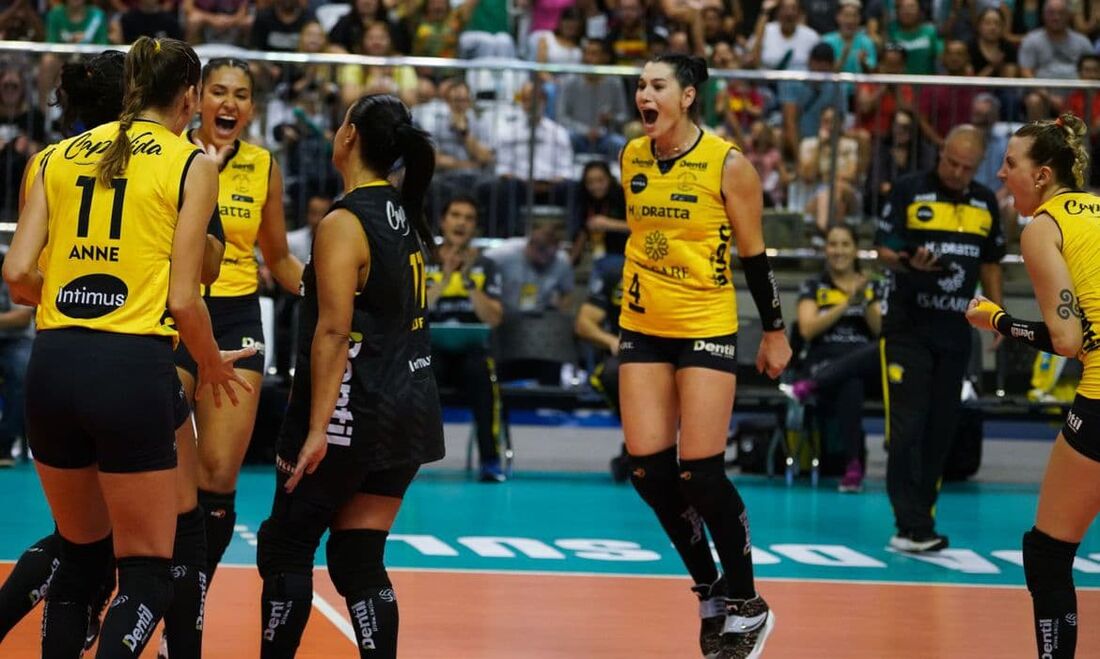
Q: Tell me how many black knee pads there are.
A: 10